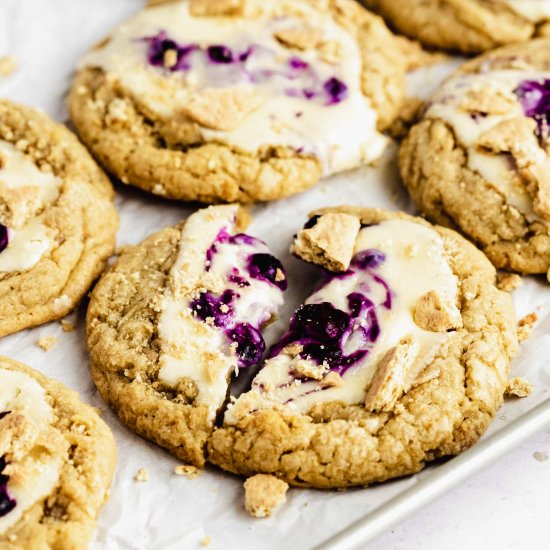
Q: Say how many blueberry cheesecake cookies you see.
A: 6